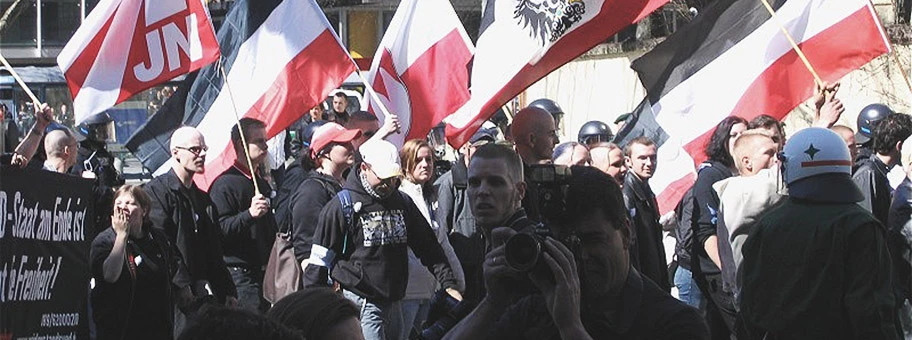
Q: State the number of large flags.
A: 5